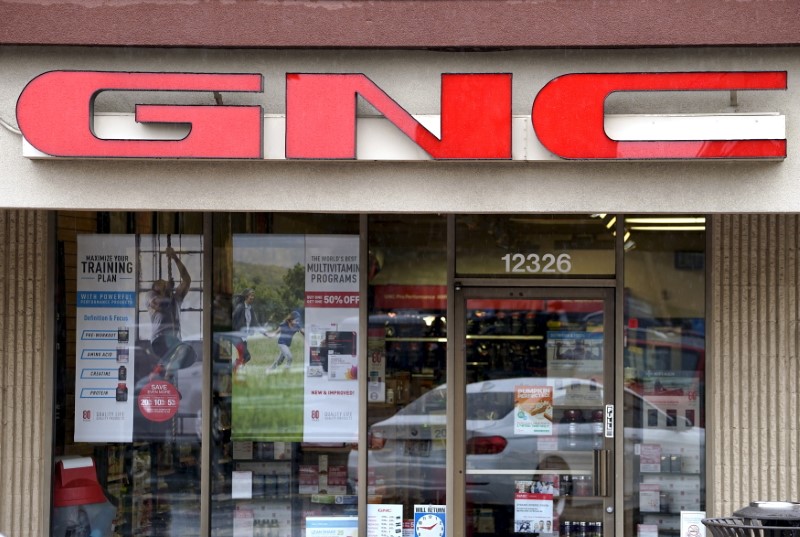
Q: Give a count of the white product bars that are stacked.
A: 4